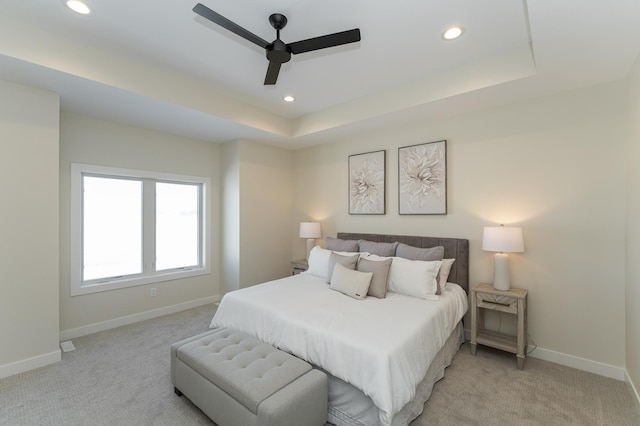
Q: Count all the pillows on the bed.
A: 9